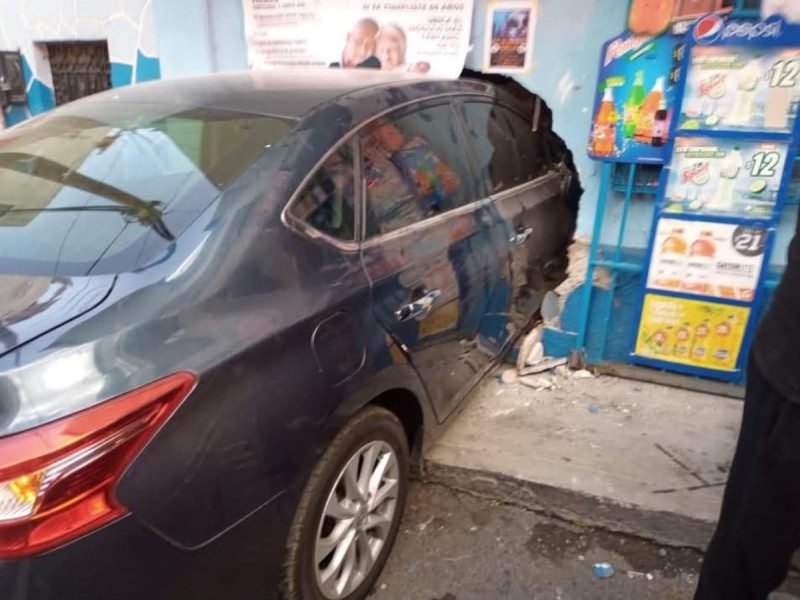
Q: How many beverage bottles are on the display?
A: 12